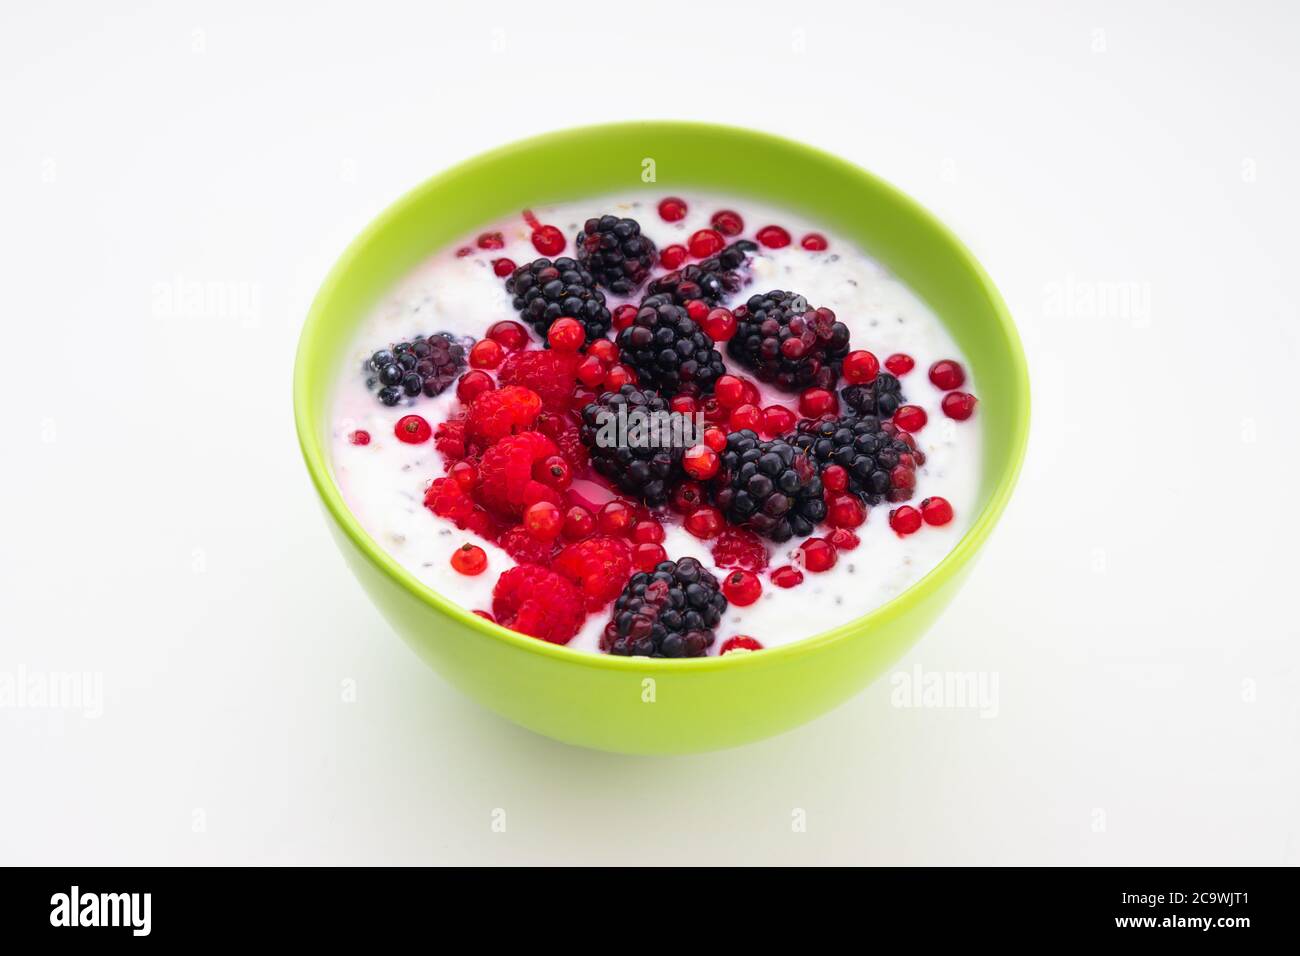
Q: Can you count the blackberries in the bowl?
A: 11